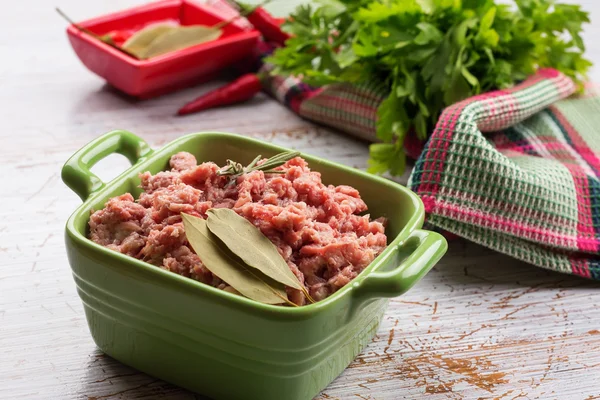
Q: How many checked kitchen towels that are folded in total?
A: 1